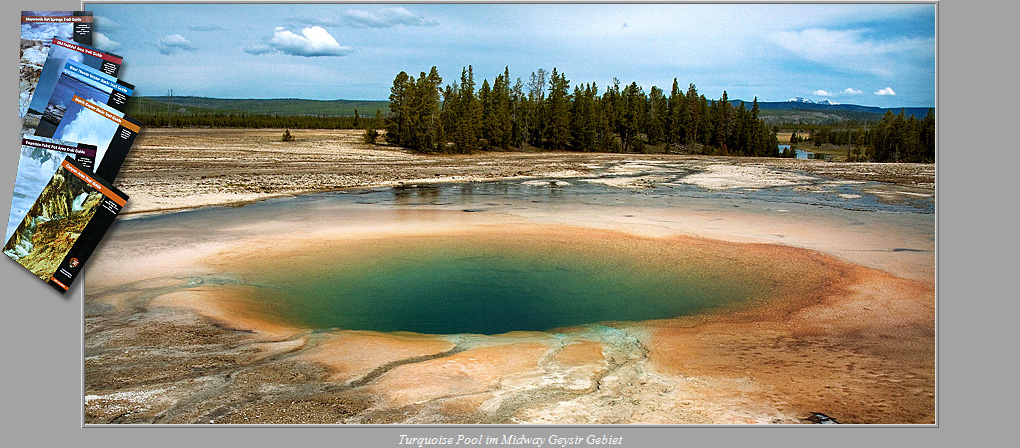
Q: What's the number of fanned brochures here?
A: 6